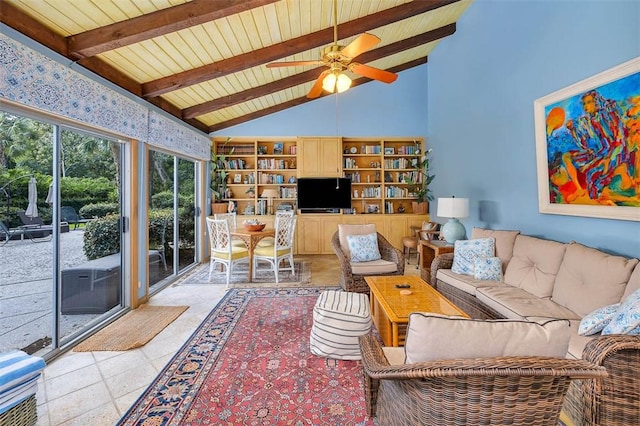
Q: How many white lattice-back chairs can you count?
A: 4